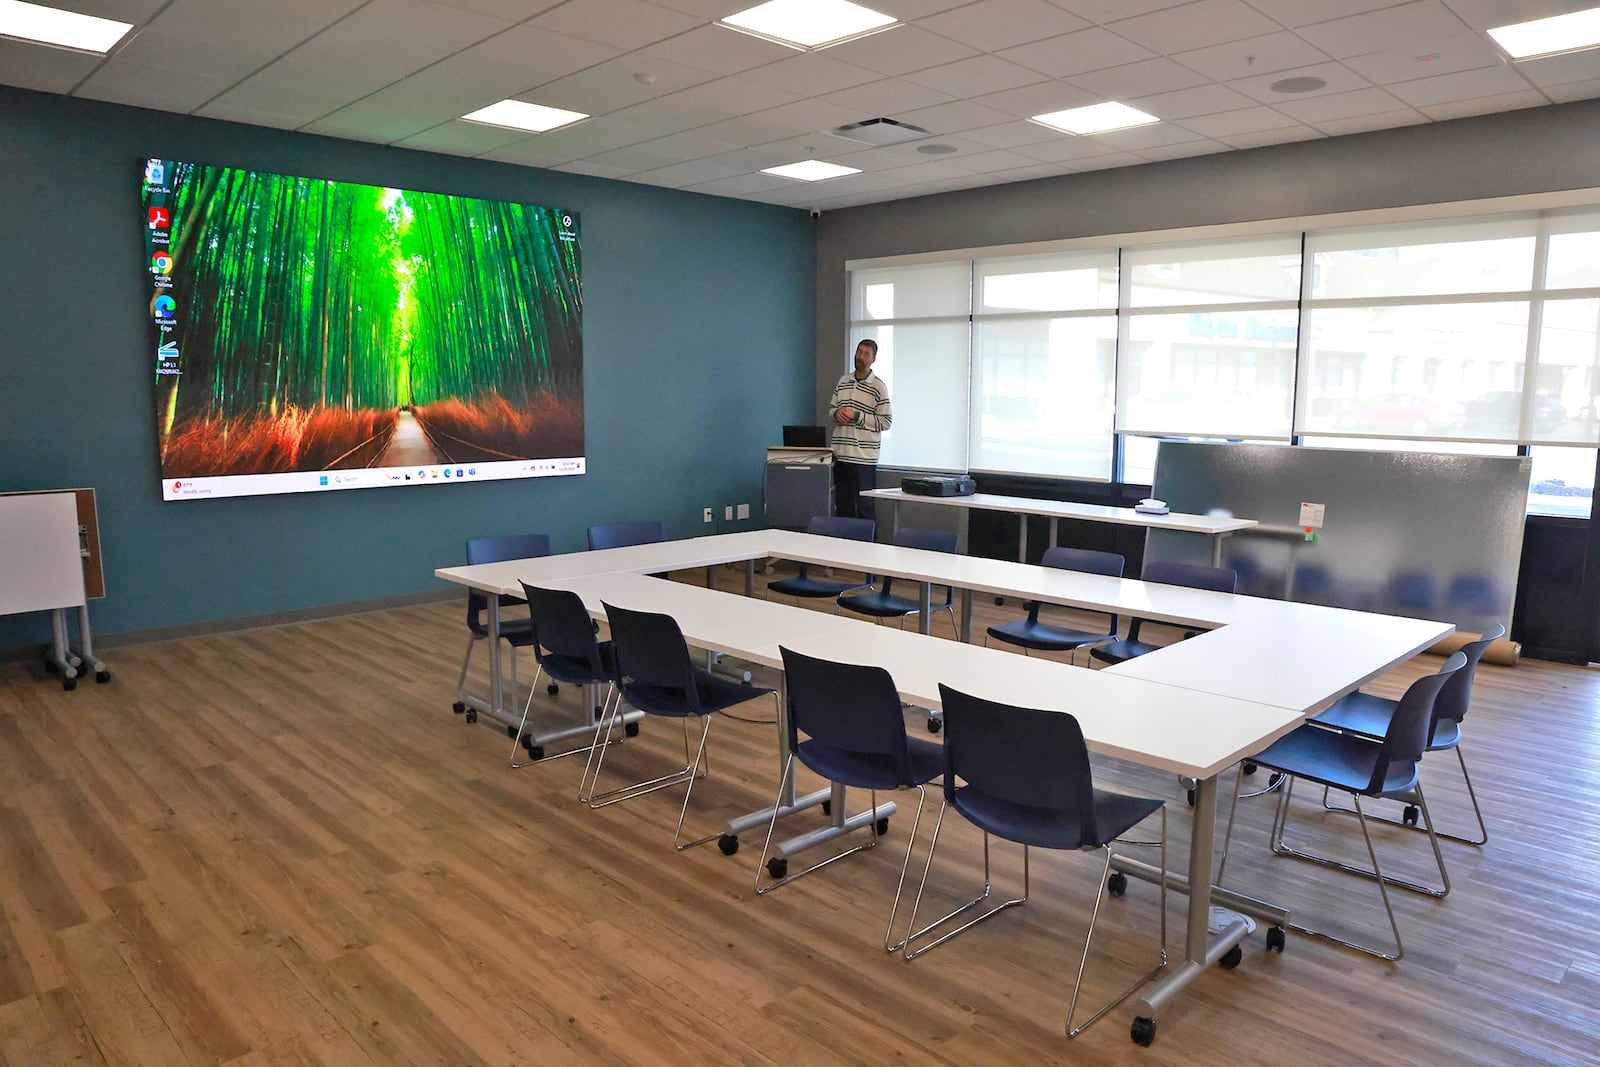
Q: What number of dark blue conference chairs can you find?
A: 12